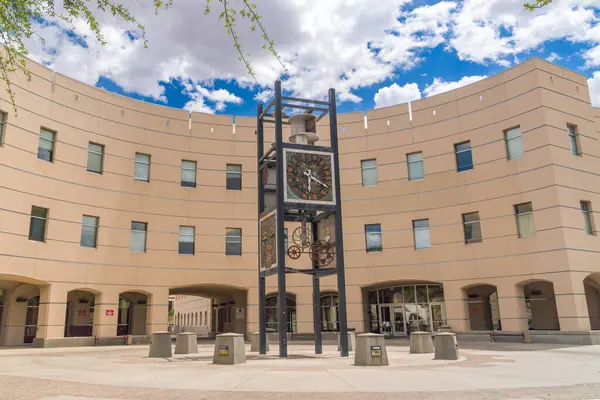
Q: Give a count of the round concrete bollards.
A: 8